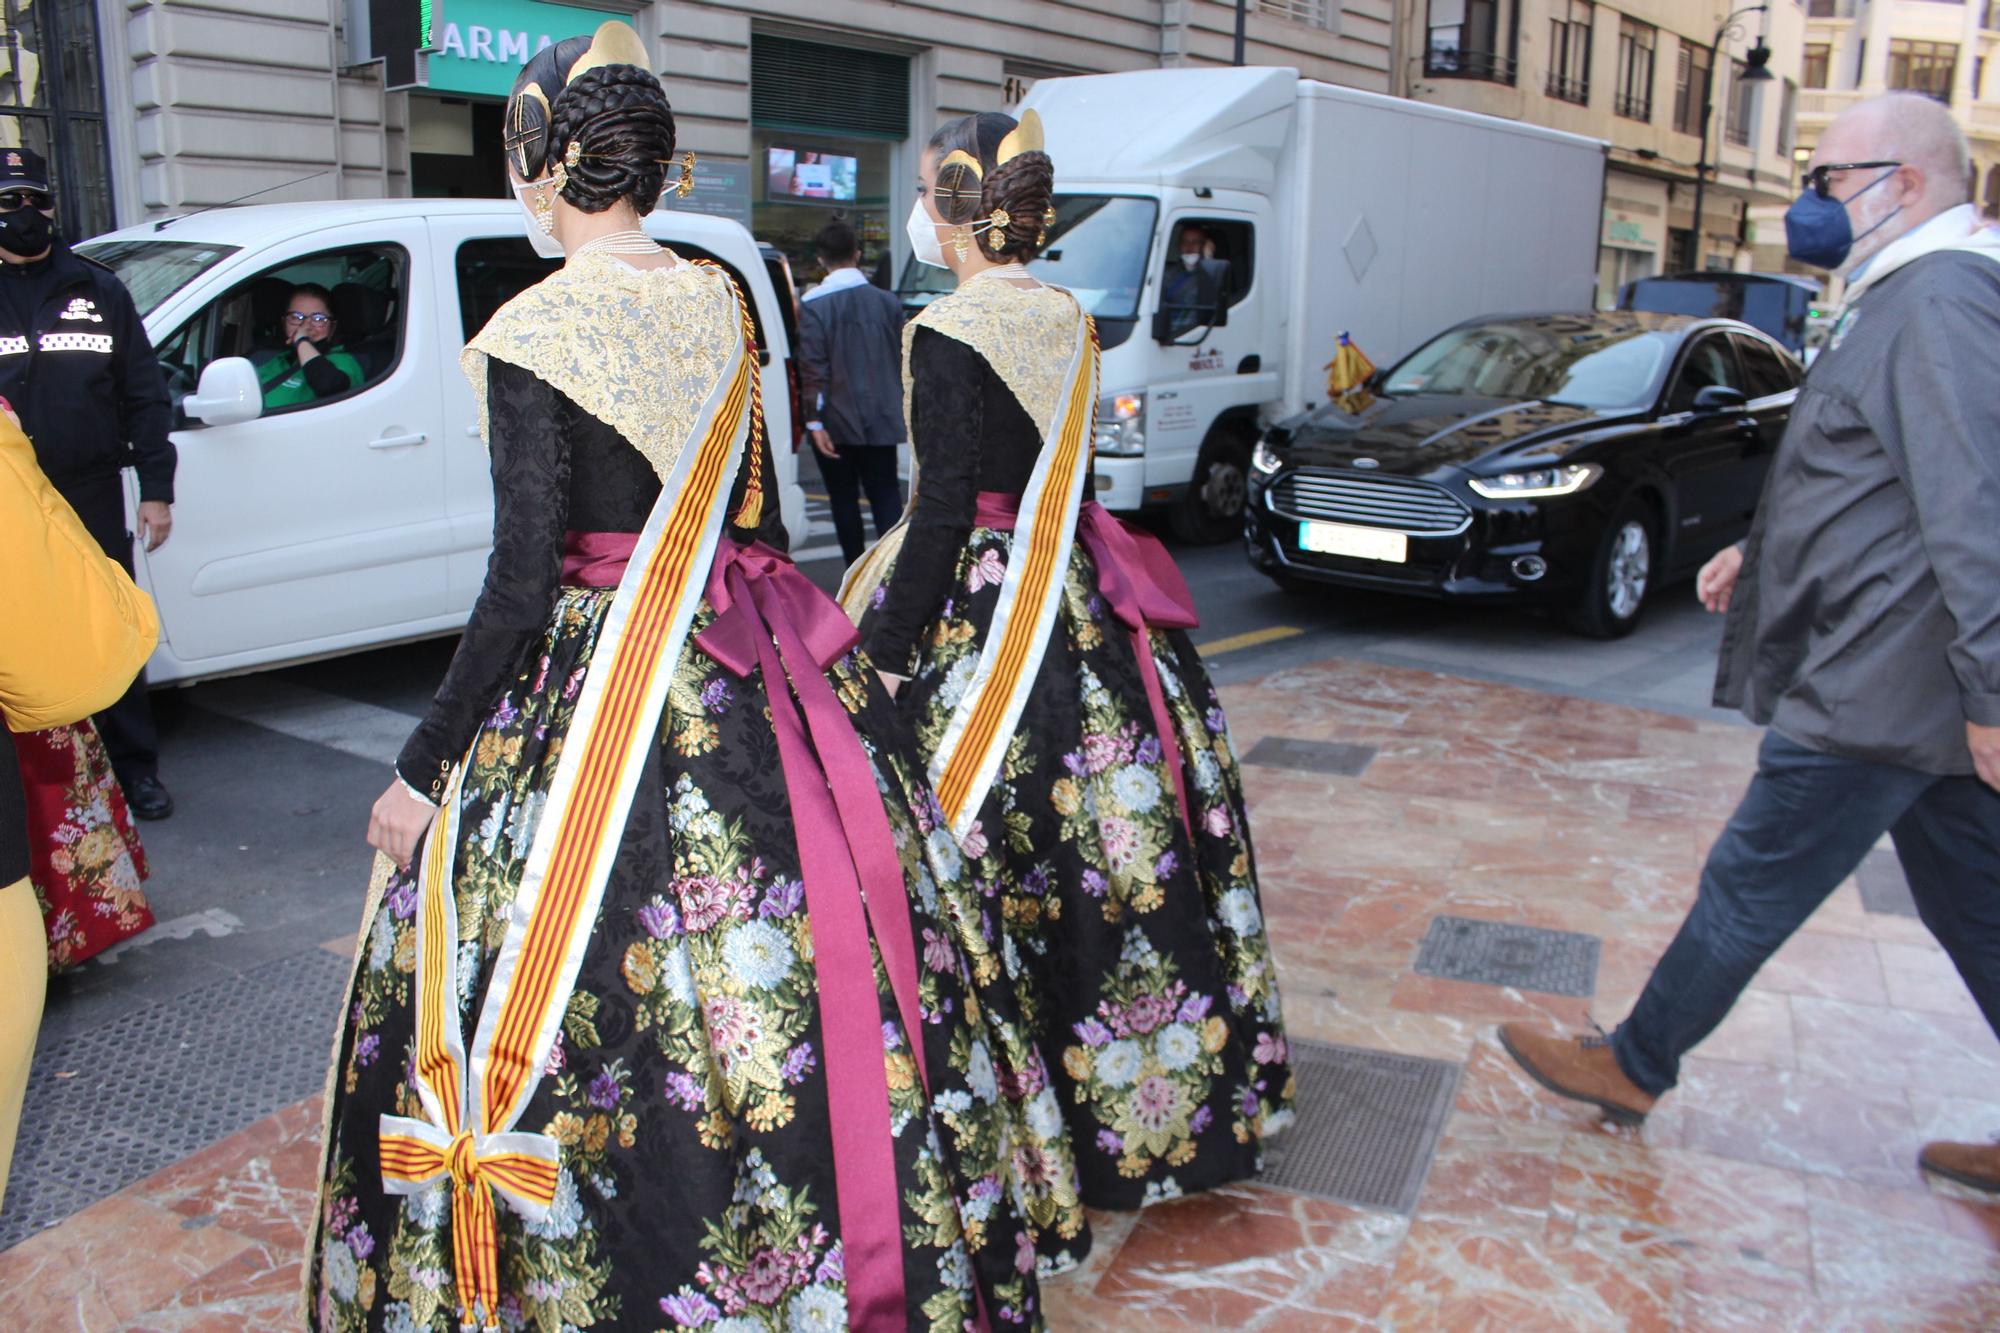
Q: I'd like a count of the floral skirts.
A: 3